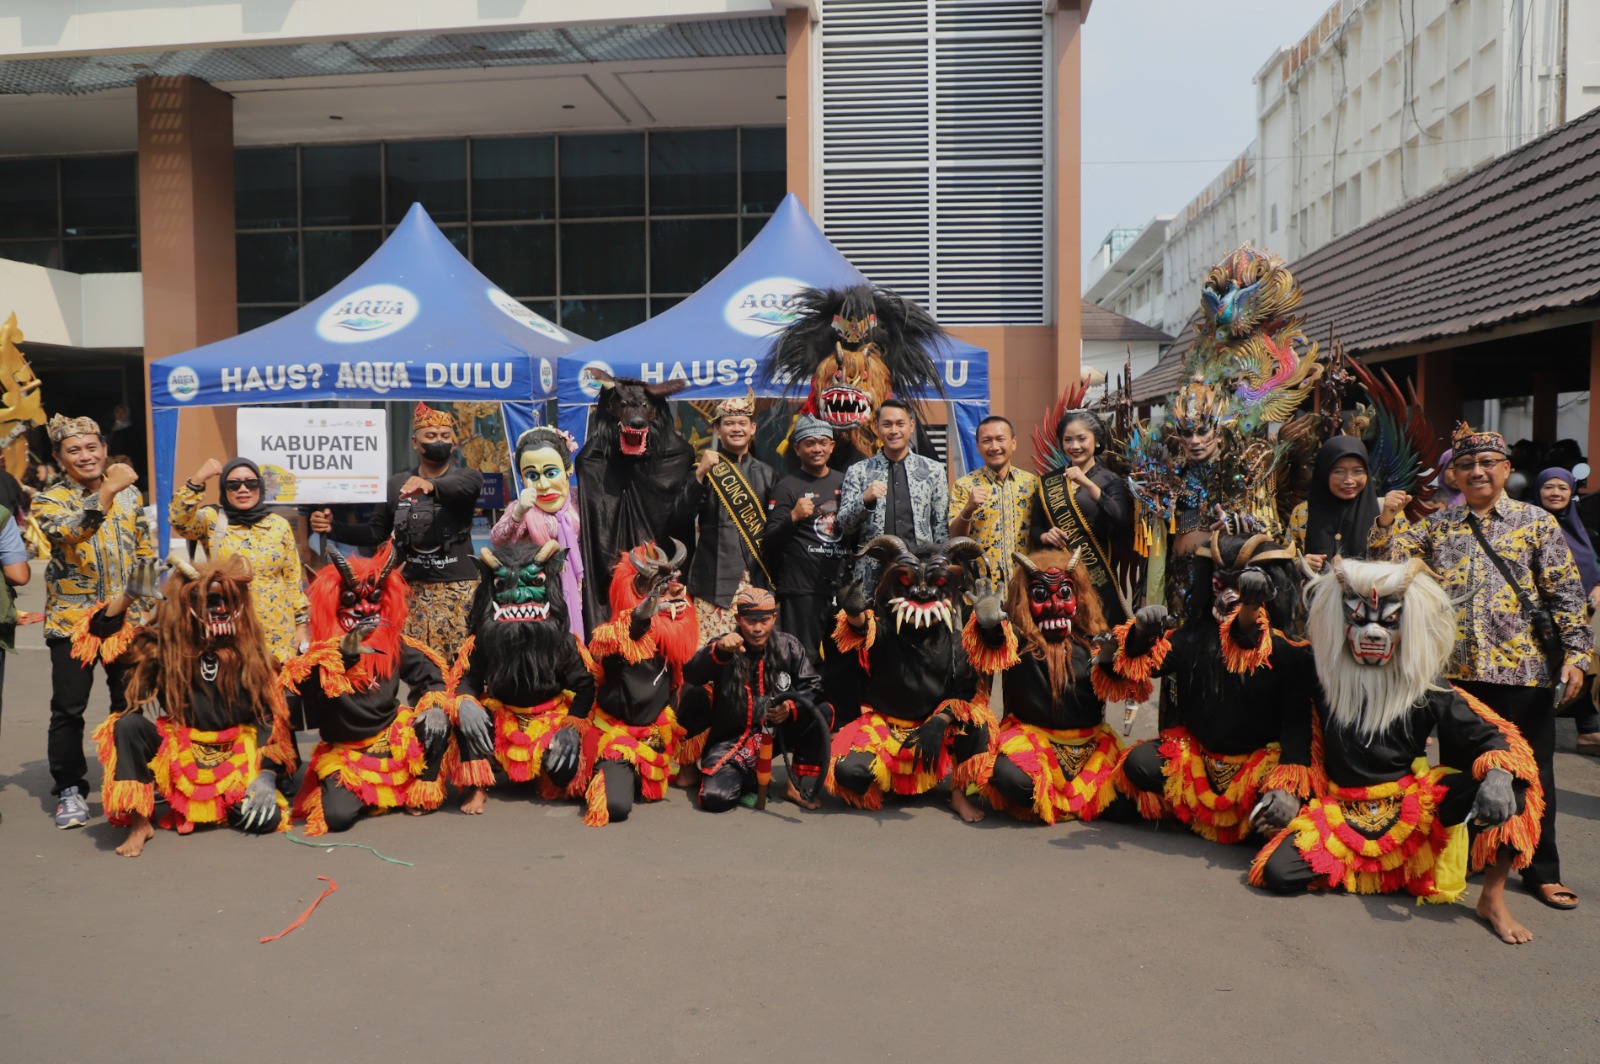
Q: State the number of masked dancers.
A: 11